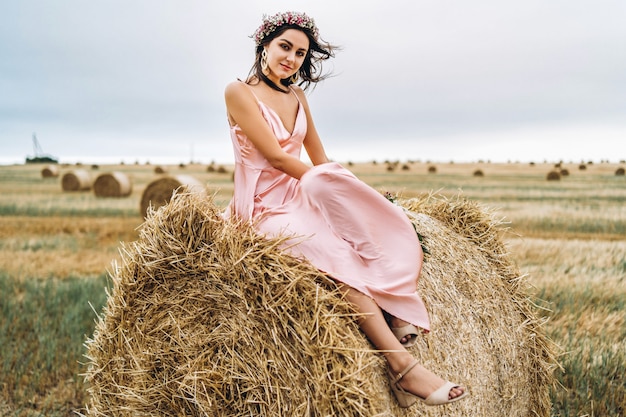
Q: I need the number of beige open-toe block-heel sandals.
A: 2